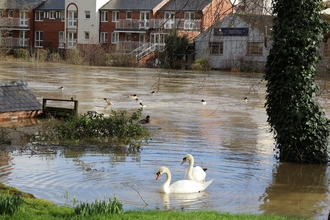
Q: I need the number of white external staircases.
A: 1